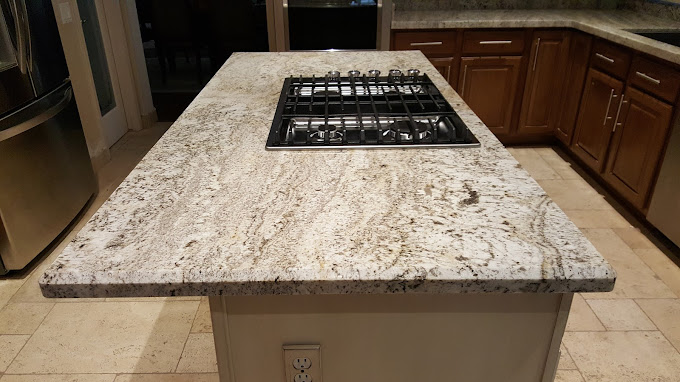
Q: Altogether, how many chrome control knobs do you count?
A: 5